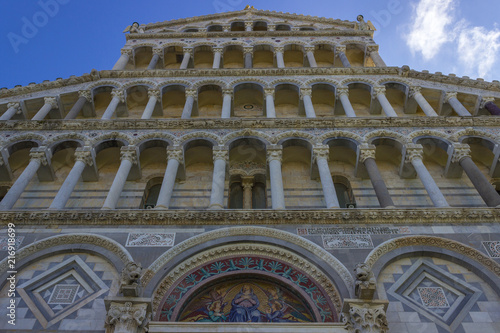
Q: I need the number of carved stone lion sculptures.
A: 2